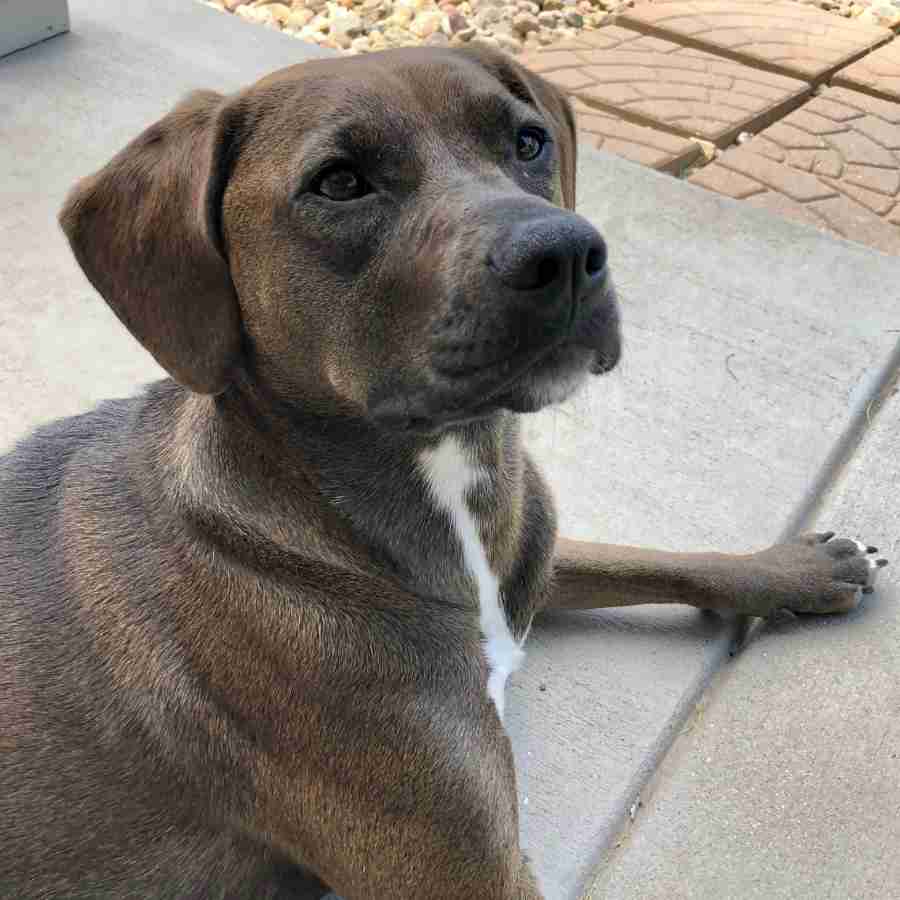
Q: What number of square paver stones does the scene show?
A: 5